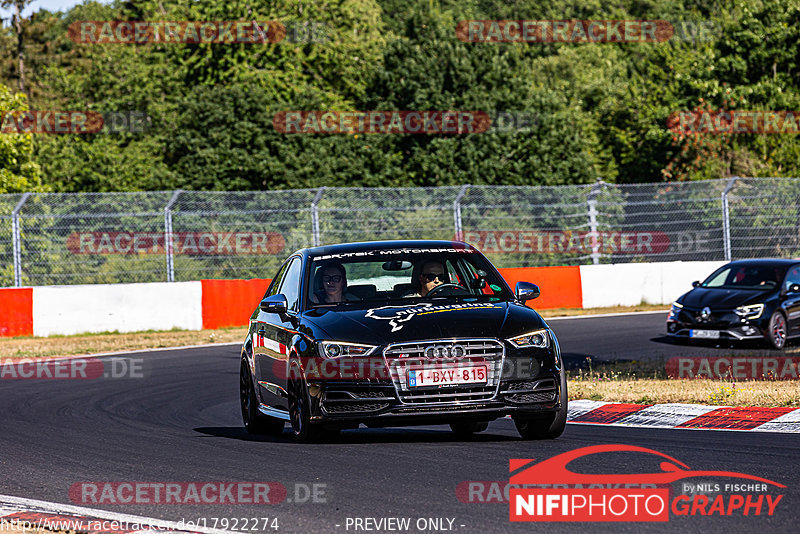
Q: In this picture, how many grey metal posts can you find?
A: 6